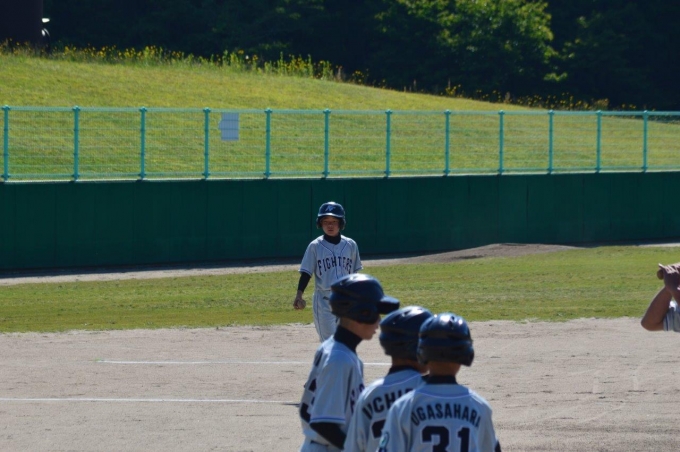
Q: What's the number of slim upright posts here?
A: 12